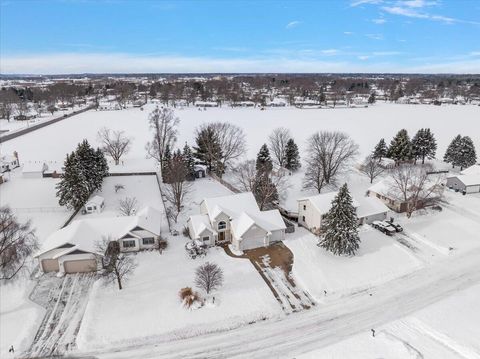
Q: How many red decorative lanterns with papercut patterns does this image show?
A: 0